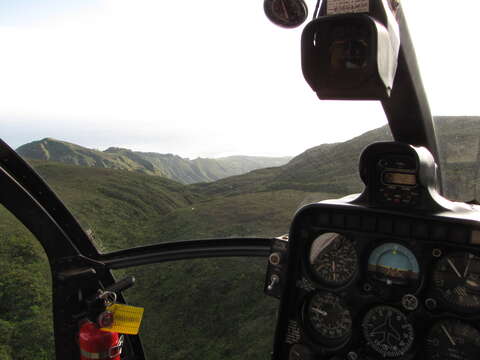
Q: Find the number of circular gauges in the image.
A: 7